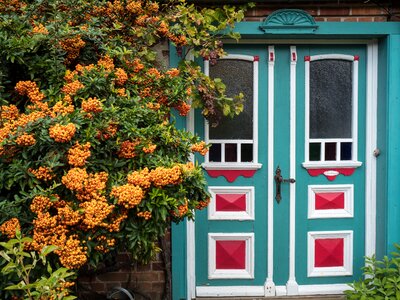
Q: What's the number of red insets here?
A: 4